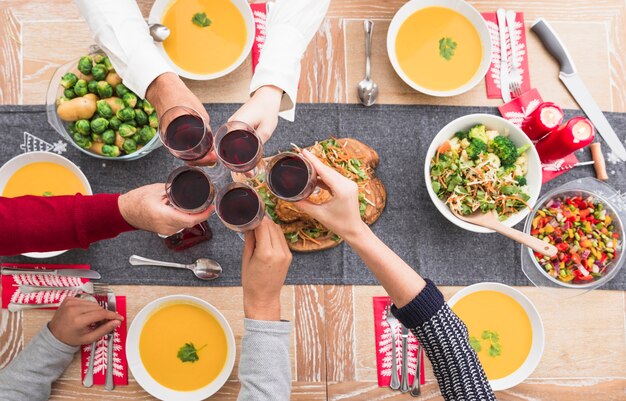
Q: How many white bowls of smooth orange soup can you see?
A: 5